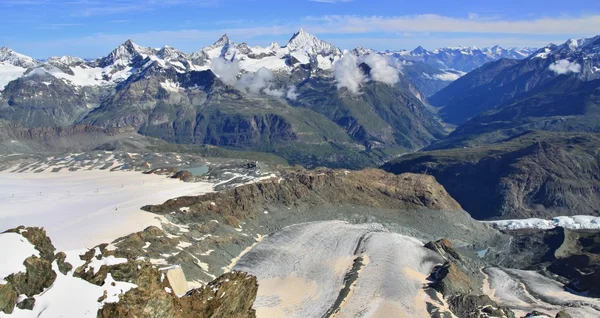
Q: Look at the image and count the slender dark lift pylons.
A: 6